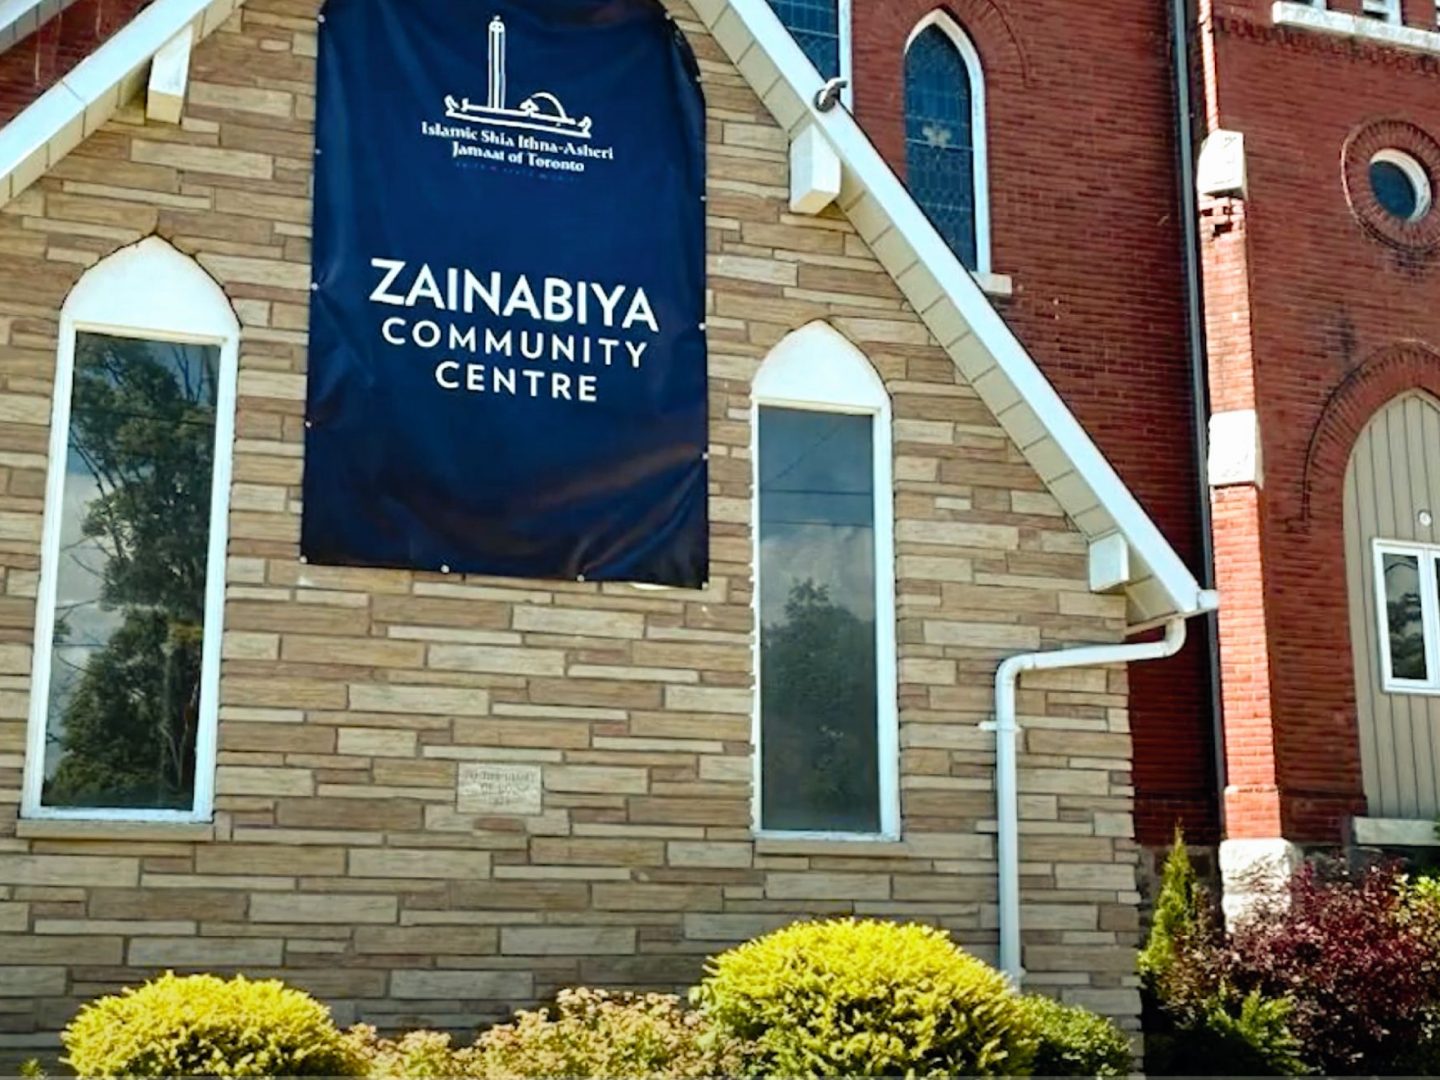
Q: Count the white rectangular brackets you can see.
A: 3